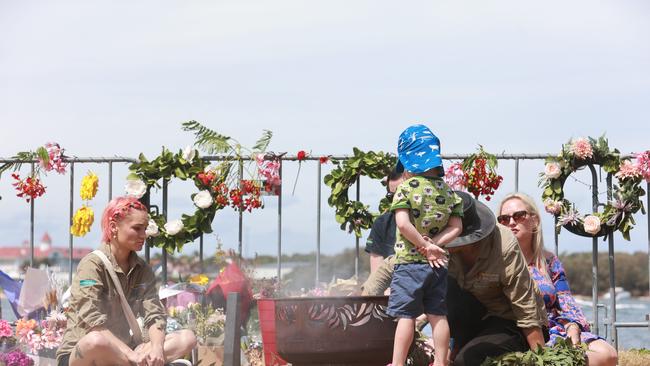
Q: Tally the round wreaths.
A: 3